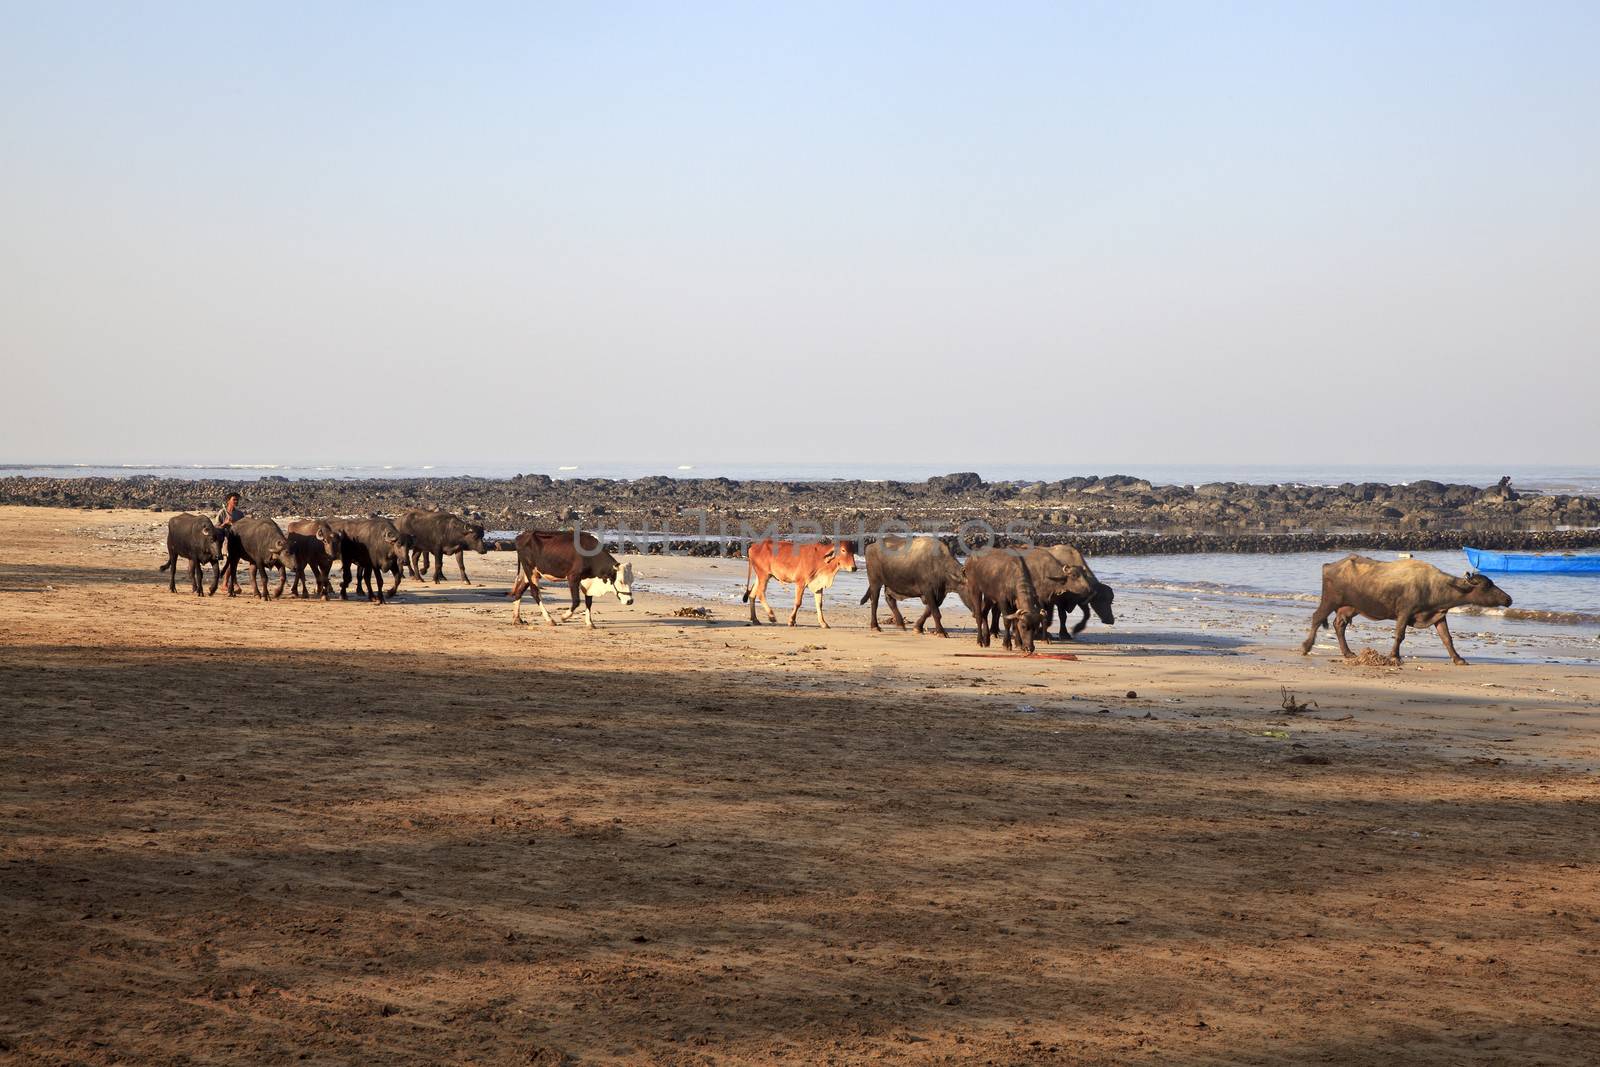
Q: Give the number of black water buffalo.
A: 10